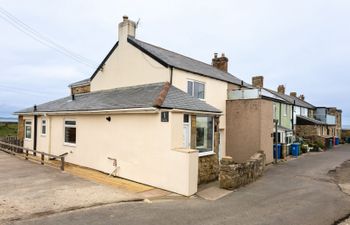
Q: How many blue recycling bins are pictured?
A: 3